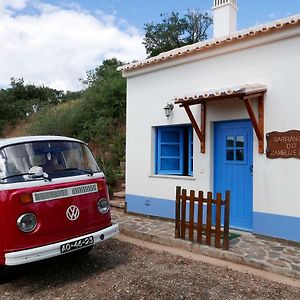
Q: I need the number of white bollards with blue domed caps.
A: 0